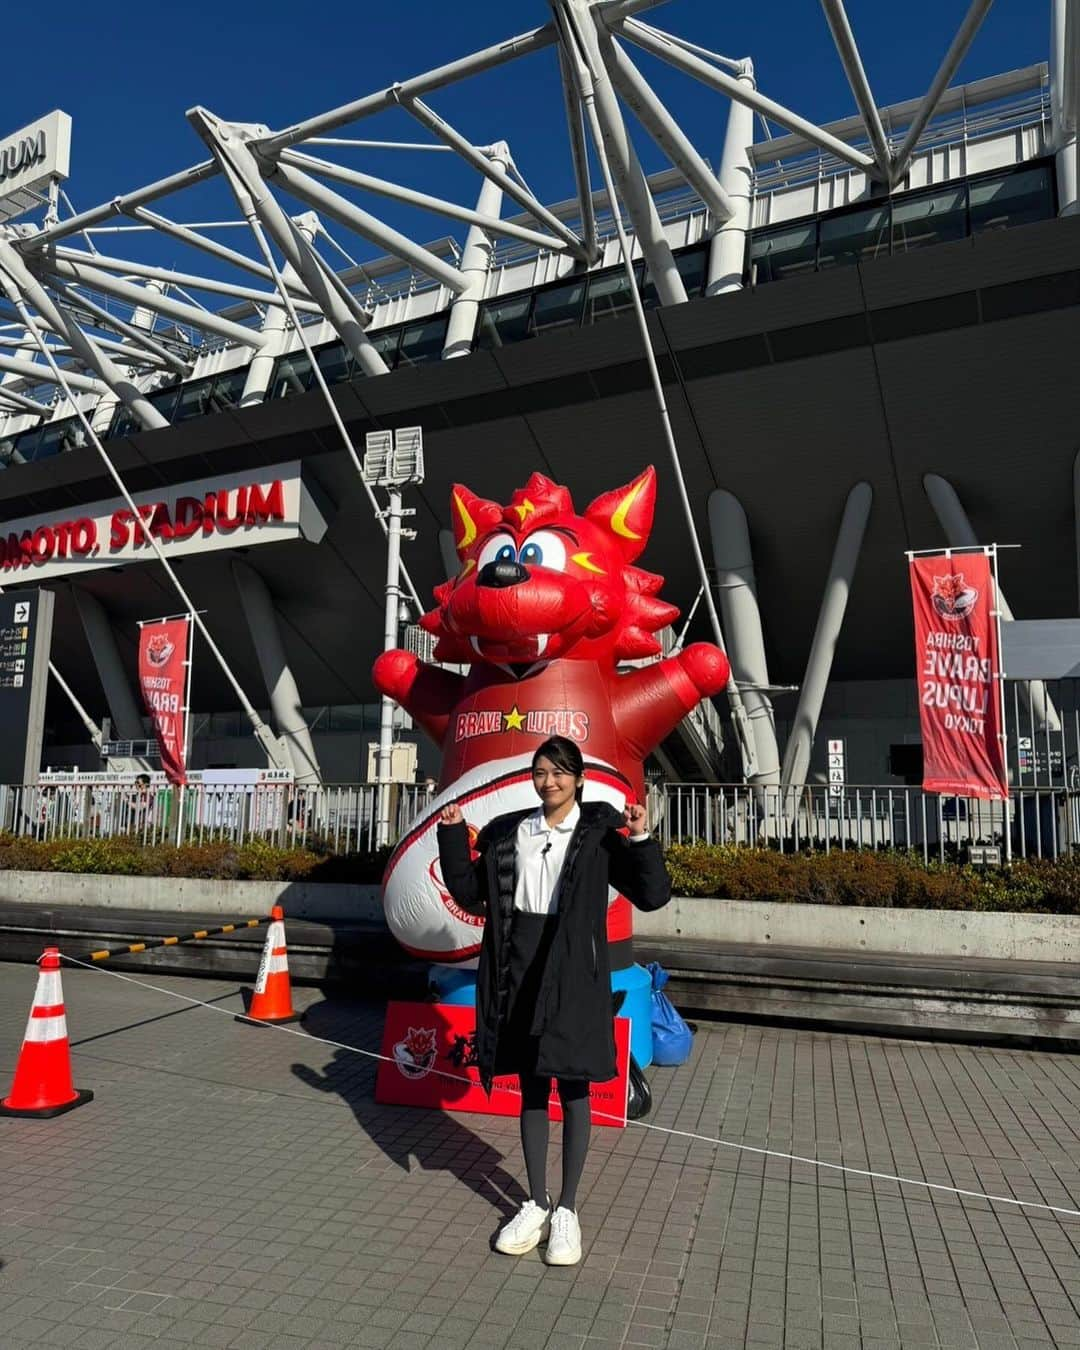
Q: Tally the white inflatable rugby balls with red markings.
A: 1